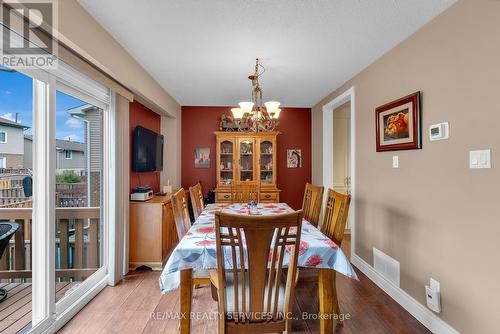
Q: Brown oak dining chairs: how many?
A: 6